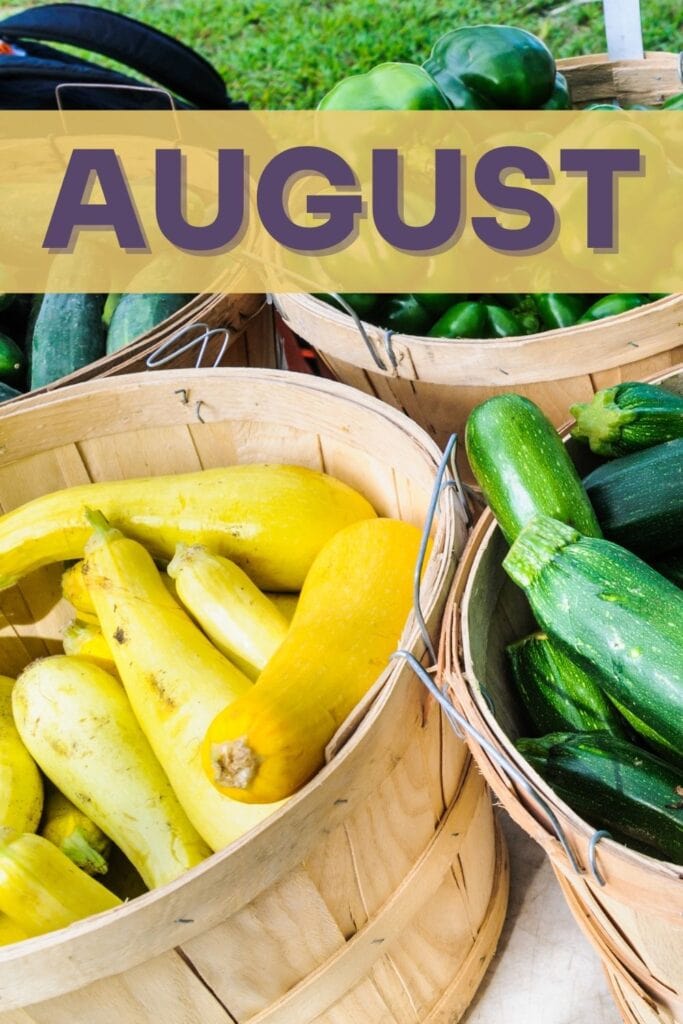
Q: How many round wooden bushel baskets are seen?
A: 4